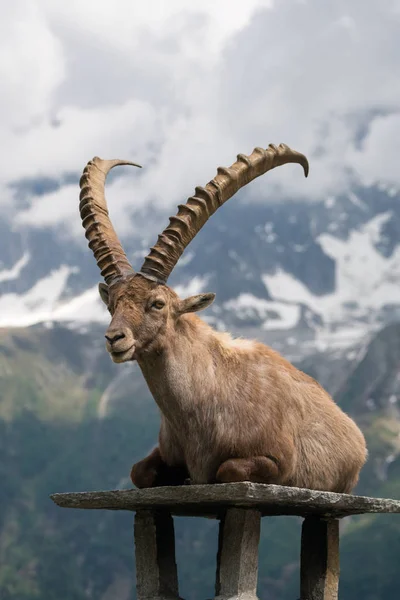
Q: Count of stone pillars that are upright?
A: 3